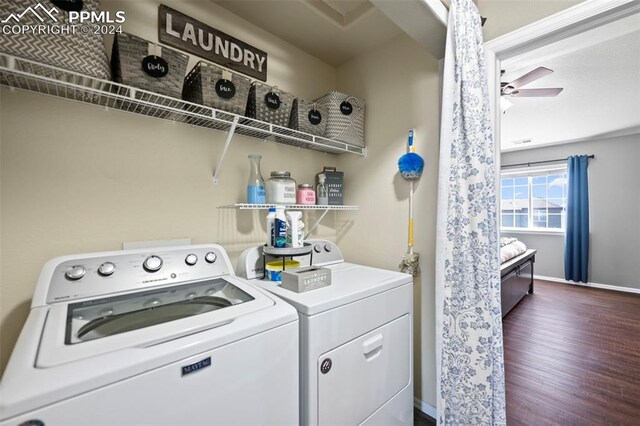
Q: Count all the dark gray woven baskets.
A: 4